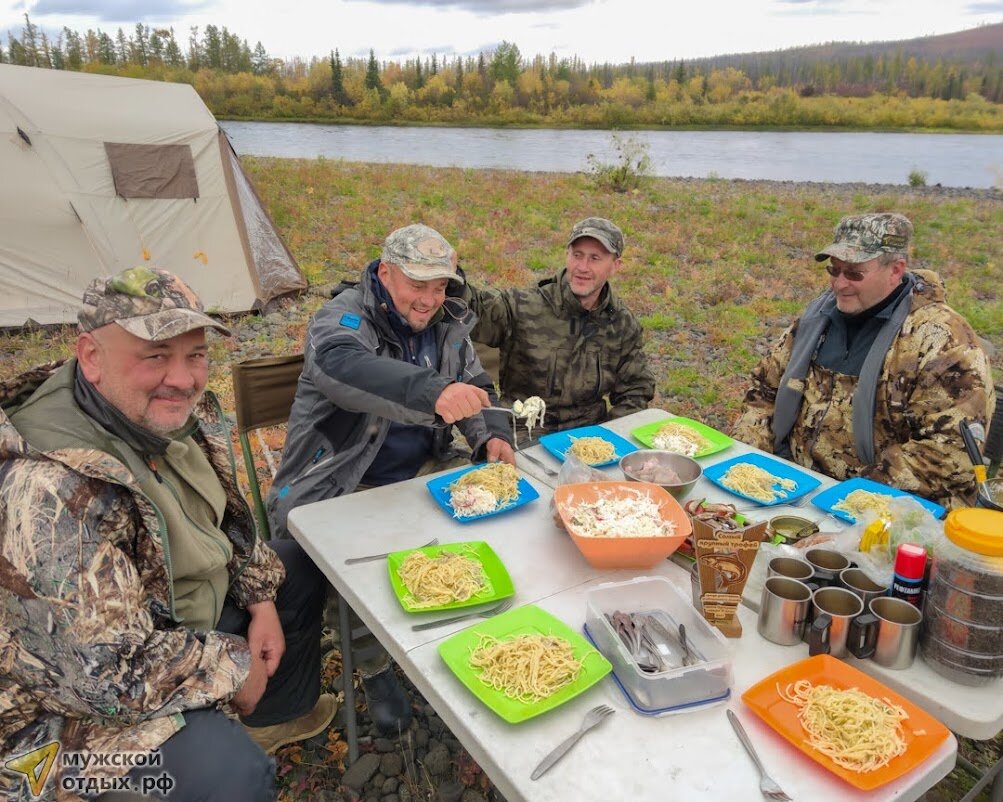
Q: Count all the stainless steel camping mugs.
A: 6